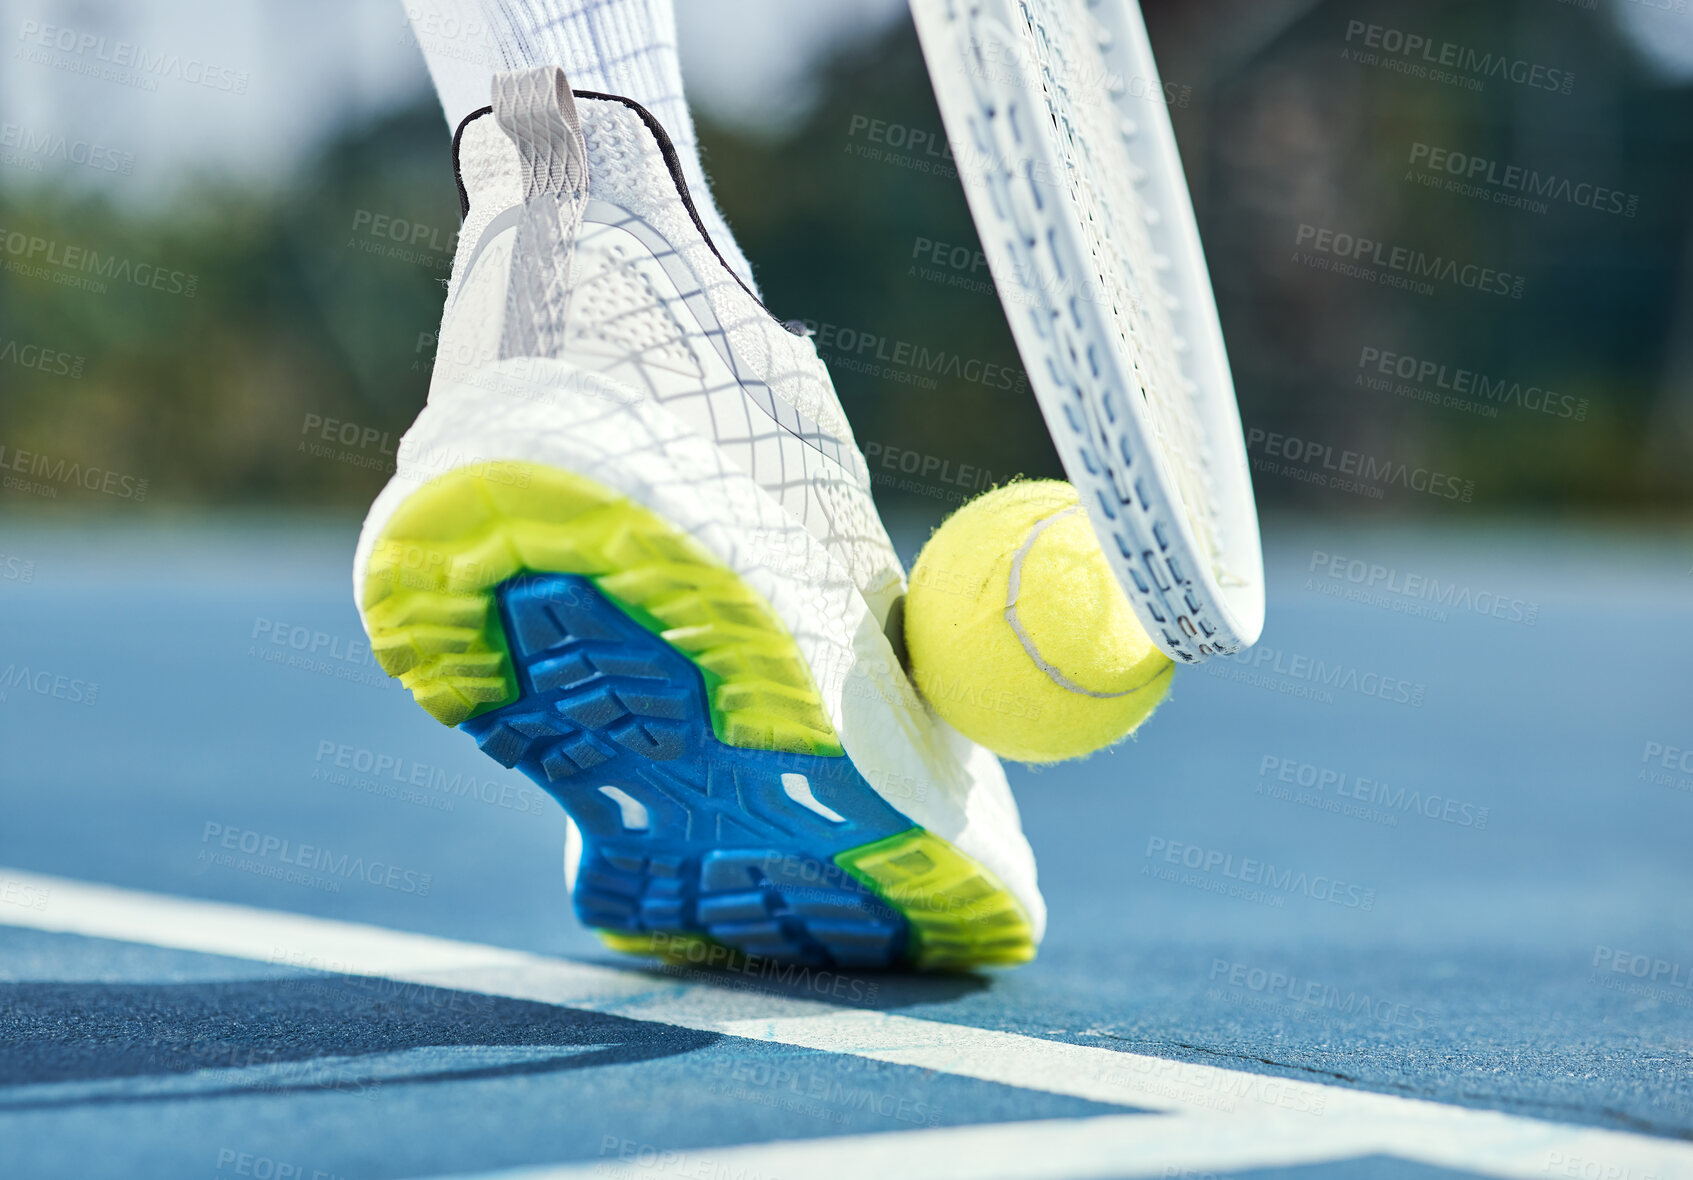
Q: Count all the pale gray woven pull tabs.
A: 1